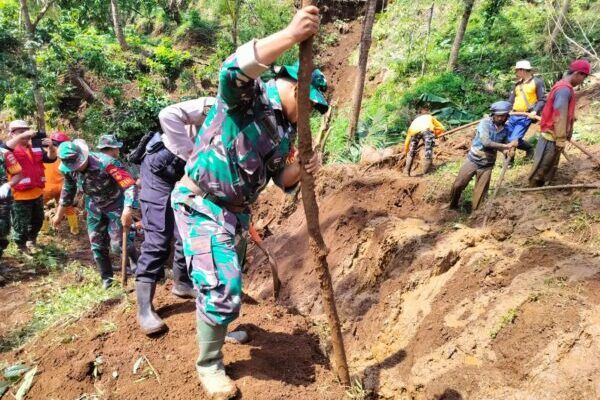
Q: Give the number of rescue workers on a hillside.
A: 11